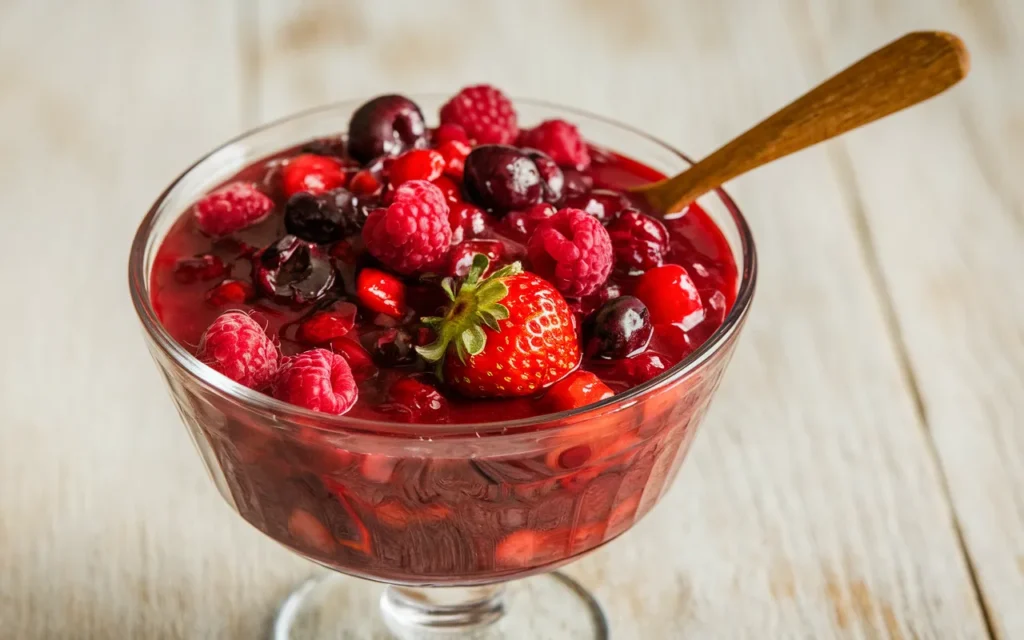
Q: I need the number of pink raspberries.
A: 7